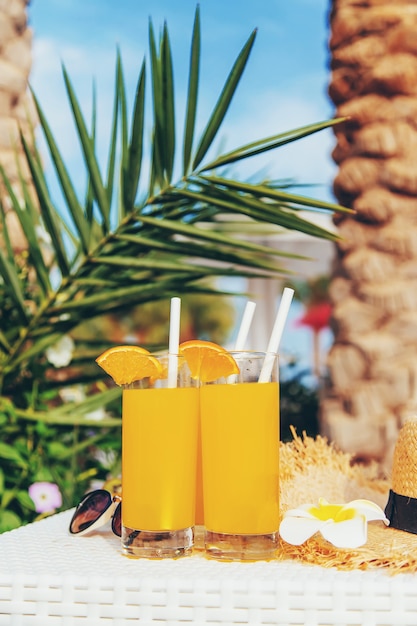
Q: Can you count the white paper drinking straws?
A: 3